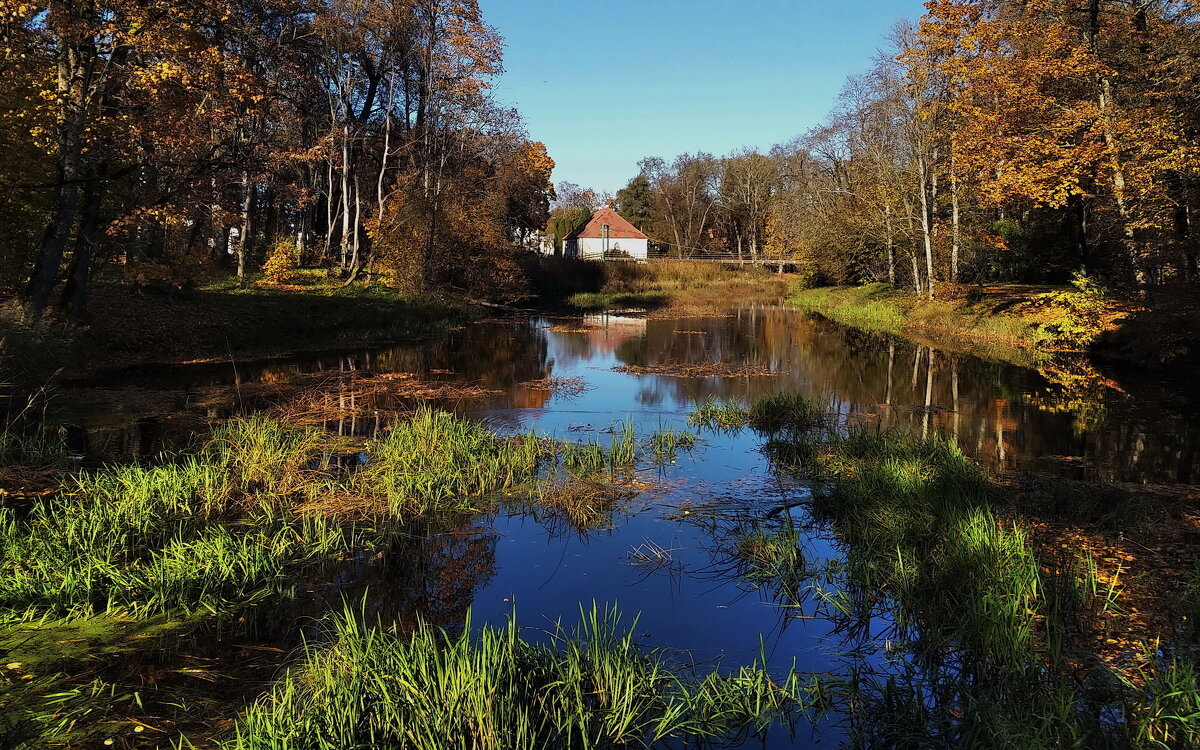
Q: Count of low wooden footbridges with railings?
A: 1